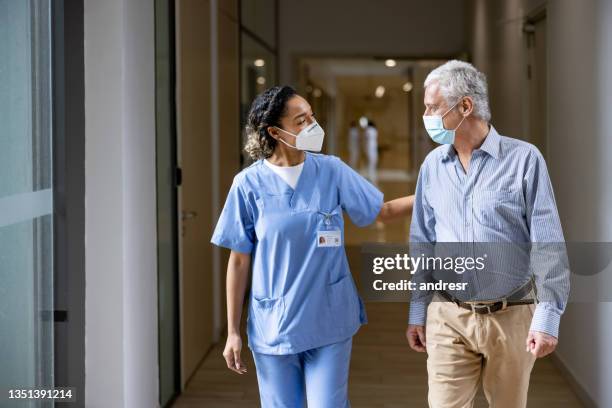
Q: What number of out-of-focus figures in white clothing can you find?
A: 2